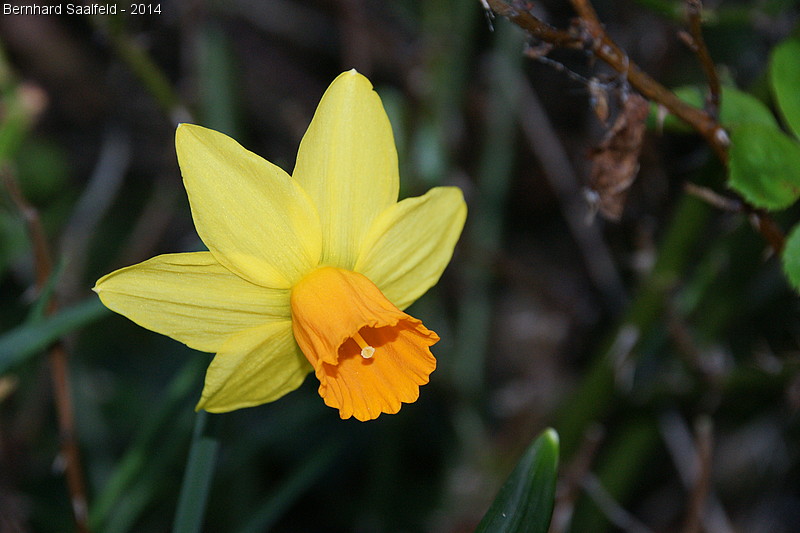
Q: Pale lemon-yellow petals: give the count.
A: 5